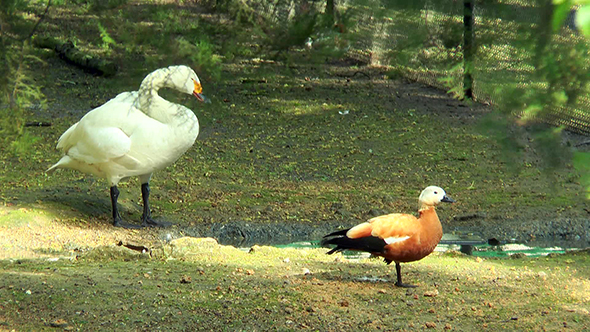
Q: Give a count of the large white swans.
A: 1